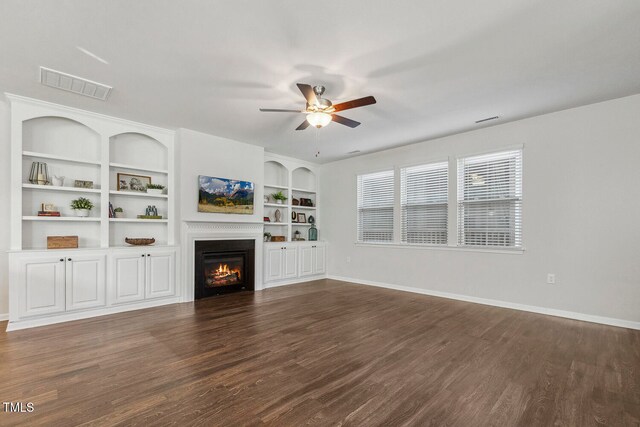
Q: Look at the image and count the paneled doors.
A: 8